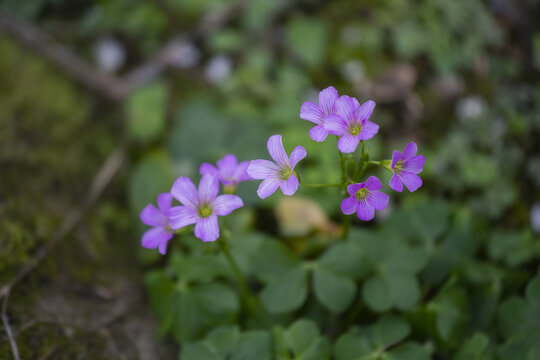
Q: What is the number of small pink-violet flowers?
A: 8